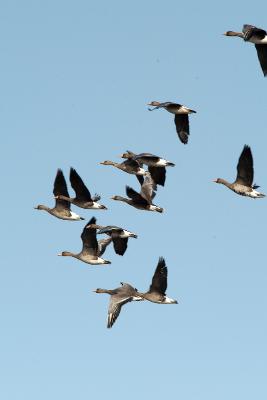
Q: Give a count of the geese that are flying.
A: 12